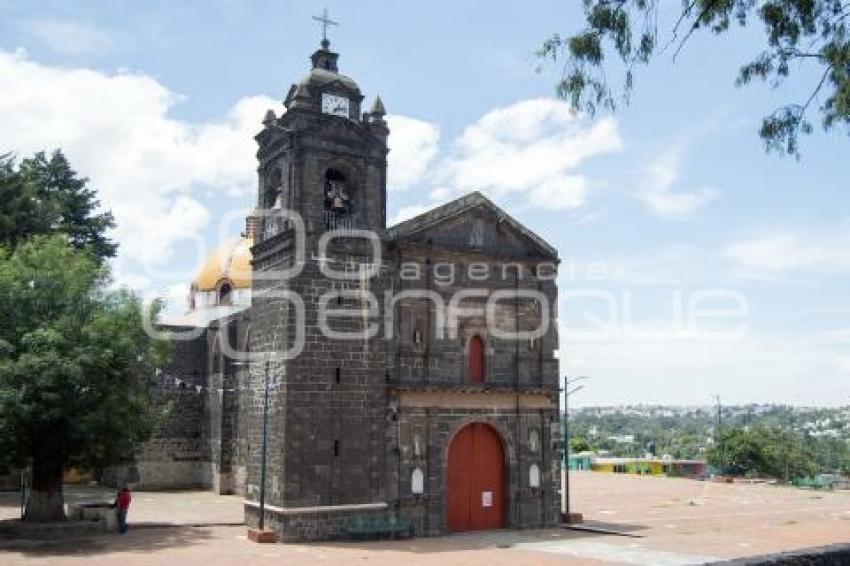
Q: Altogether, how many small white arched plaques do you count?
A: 2